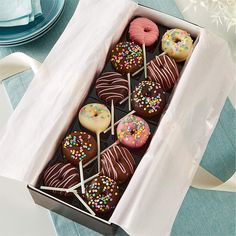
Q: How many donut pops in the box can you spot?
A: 12